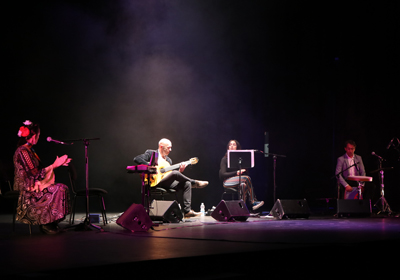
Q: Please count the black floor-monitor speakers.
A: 5